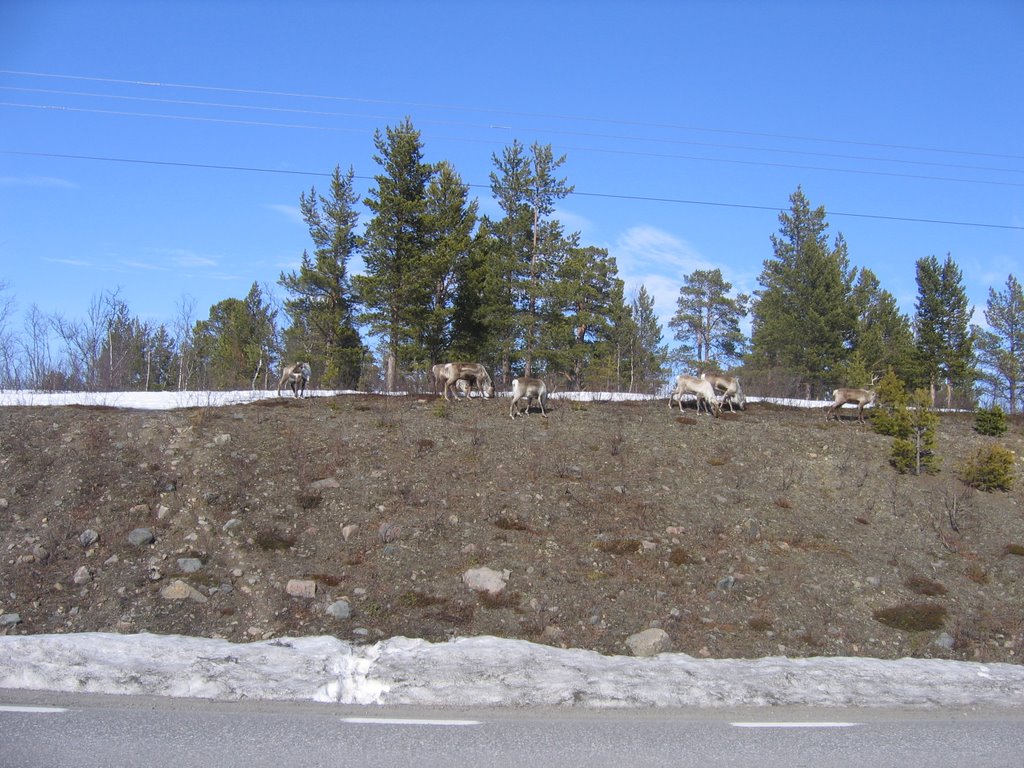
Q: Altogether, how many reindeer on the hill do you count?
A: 7